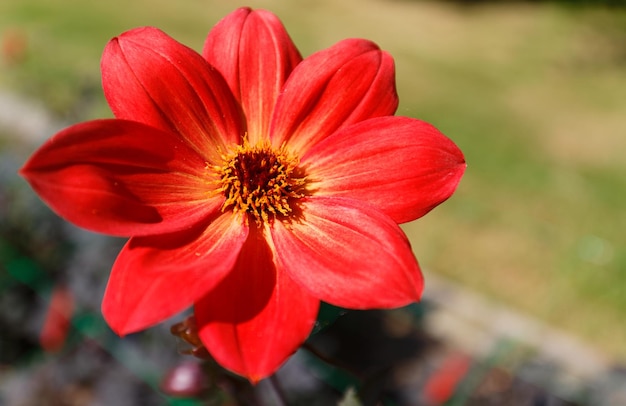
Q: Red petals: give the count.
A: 8